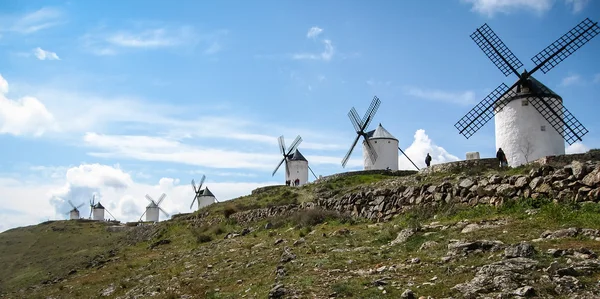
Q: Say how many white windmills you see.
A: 7